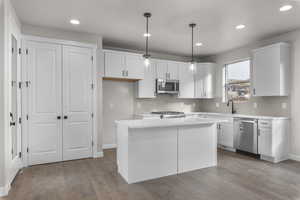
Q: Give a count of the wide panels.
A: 2